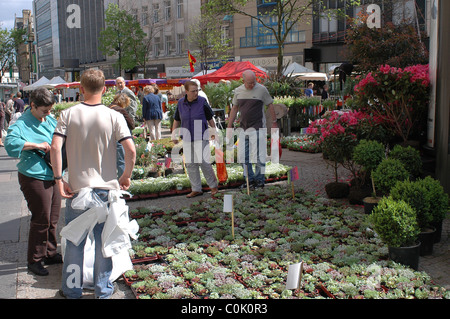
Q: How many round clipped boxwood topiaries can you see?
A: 6